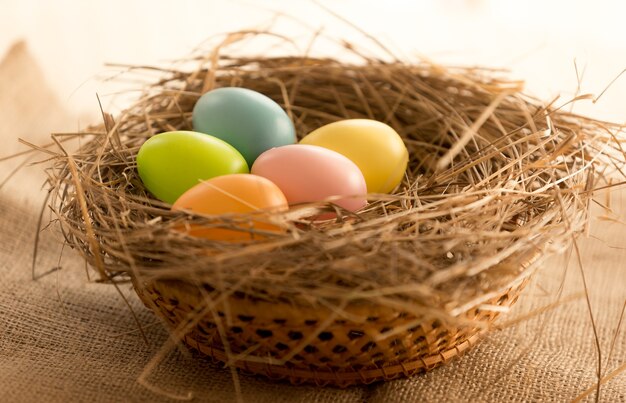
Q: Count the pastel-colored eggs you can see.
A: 5